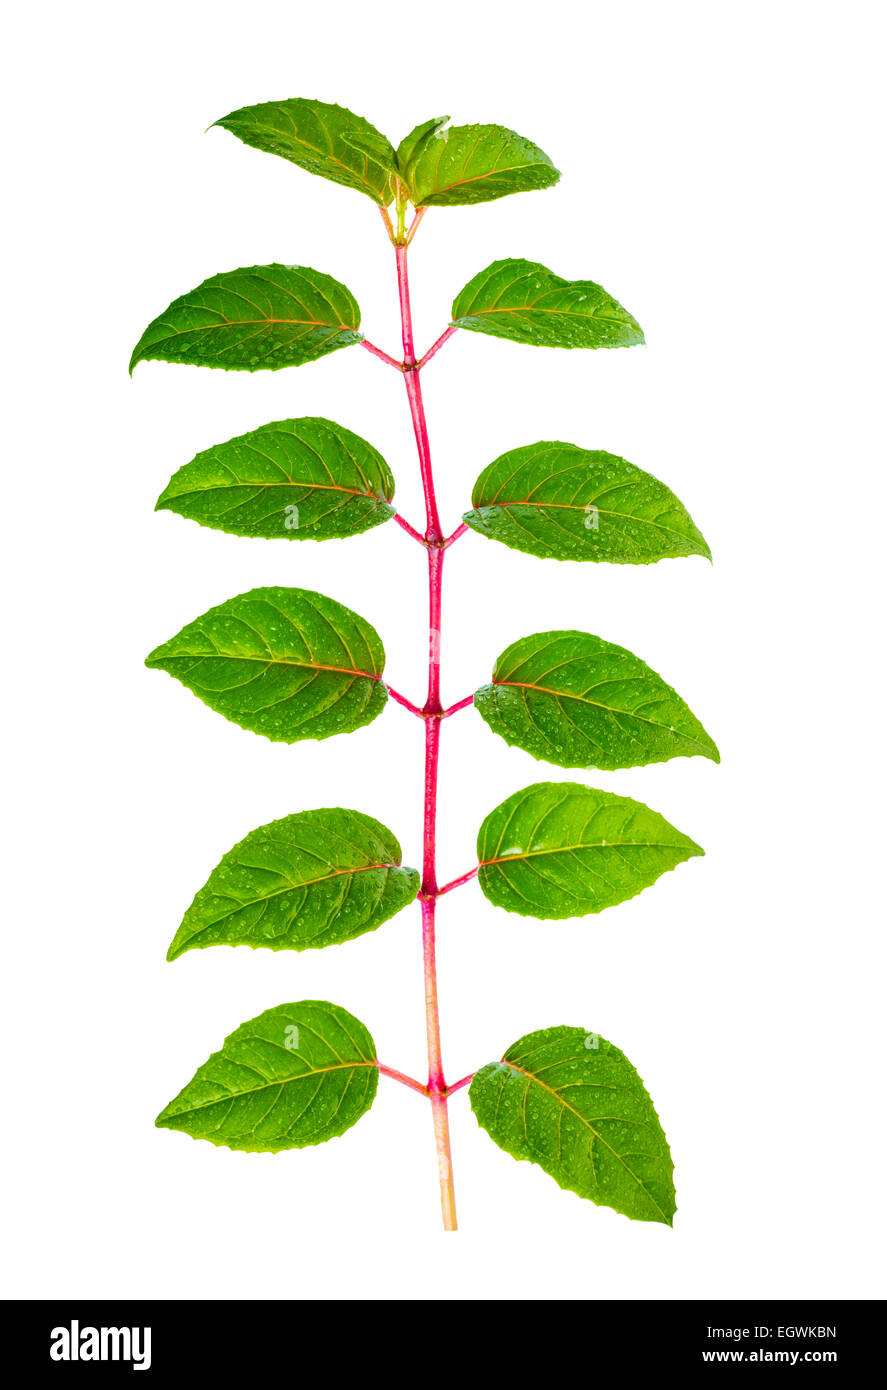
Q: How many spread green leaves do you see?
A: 12